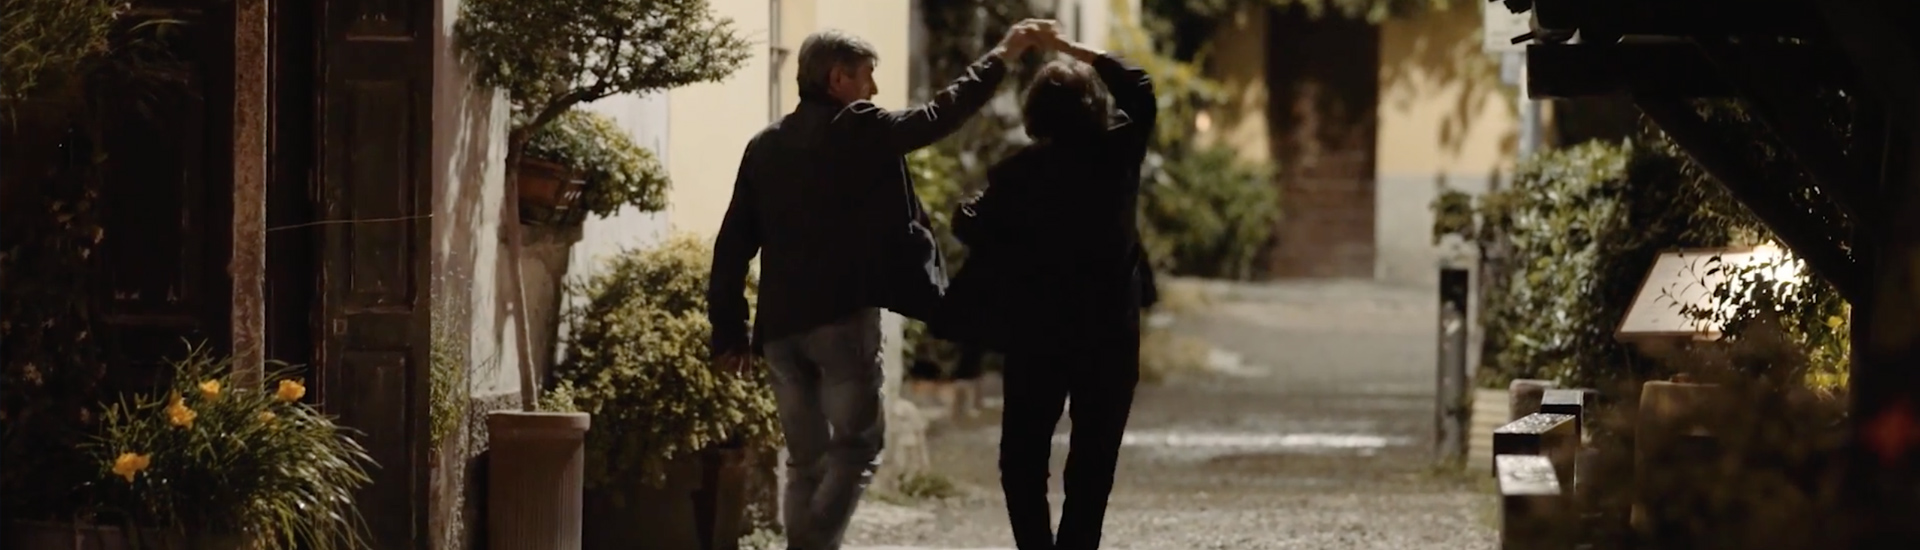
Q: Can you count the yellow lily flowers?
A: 5